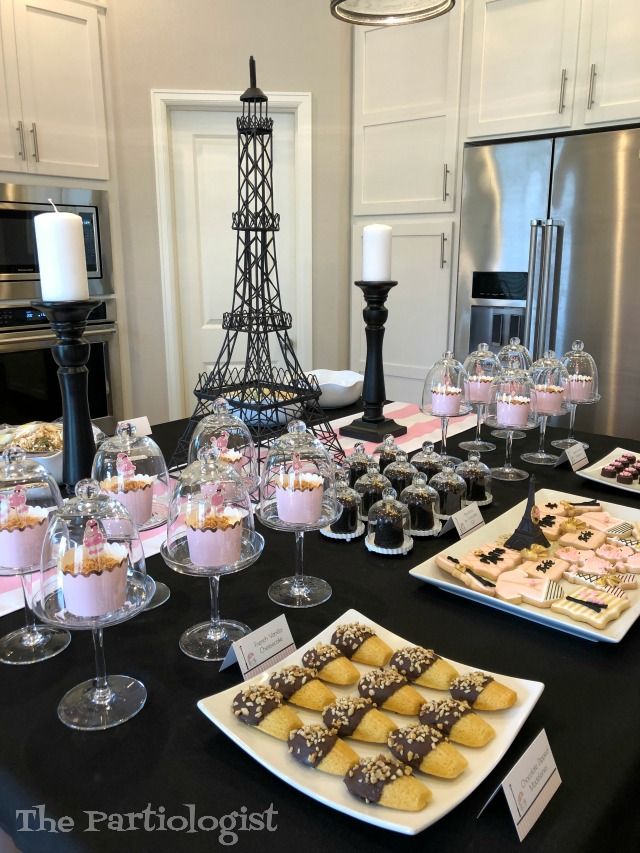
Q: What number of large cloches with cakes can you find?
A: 12